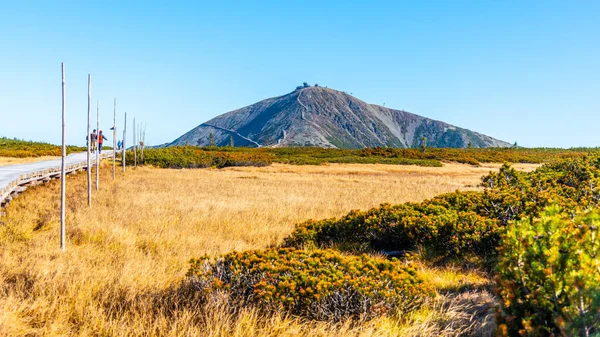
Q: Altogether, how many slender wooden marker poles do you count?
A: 9